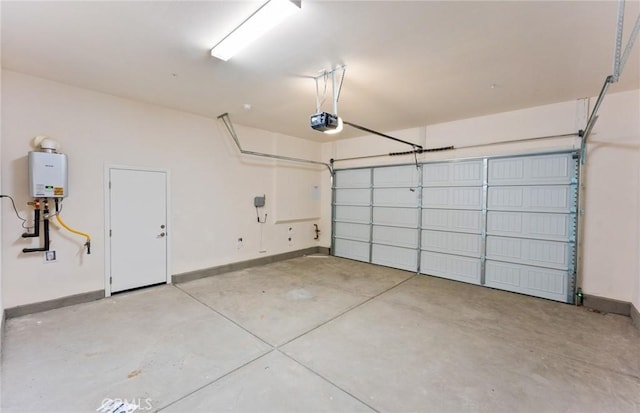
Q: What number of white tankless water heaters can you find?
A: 1